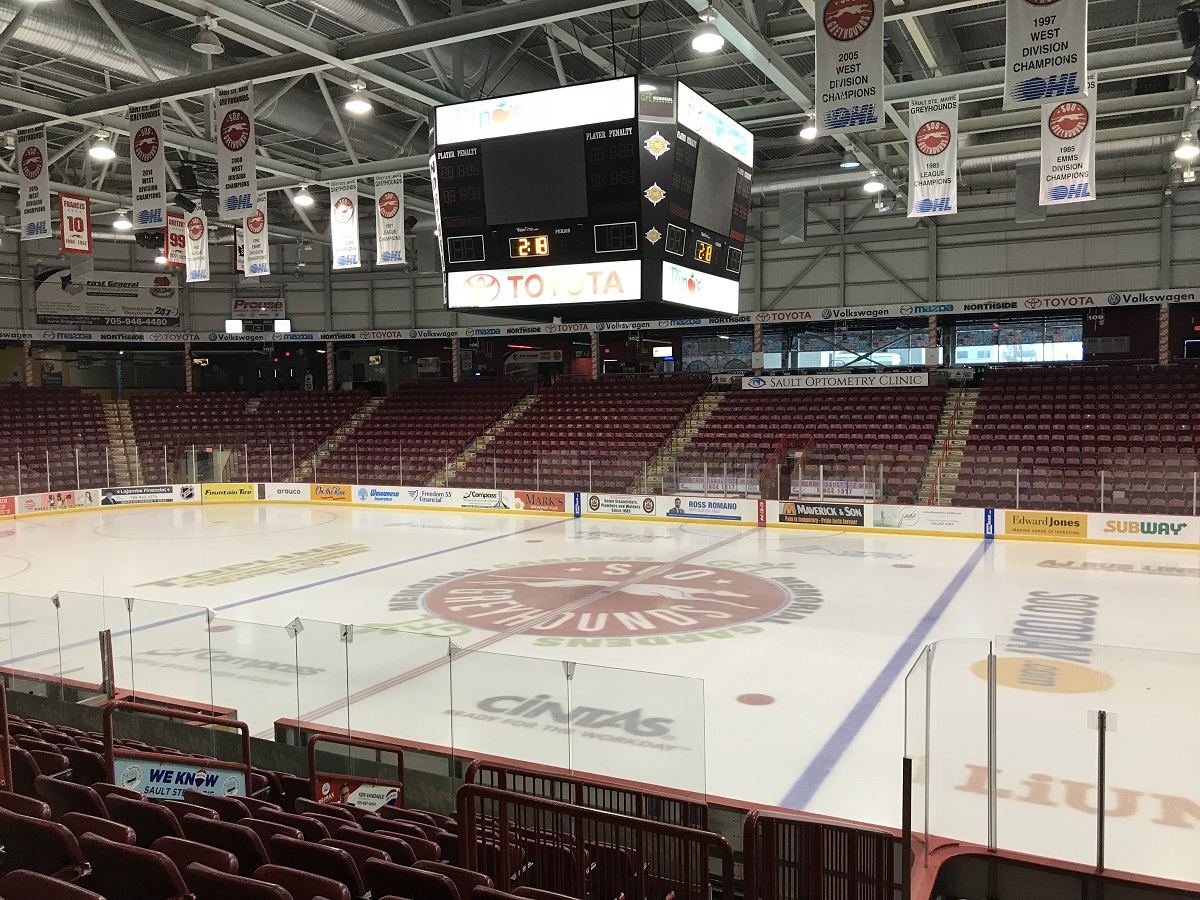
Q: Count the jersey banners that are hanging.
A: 2